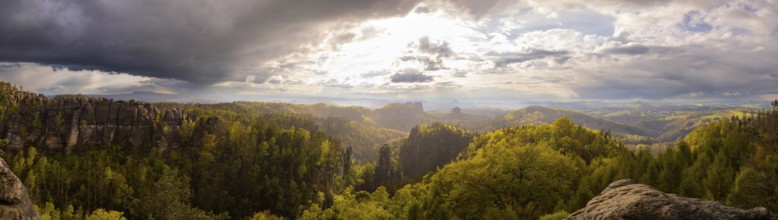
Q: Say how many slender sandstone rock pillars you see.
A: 2